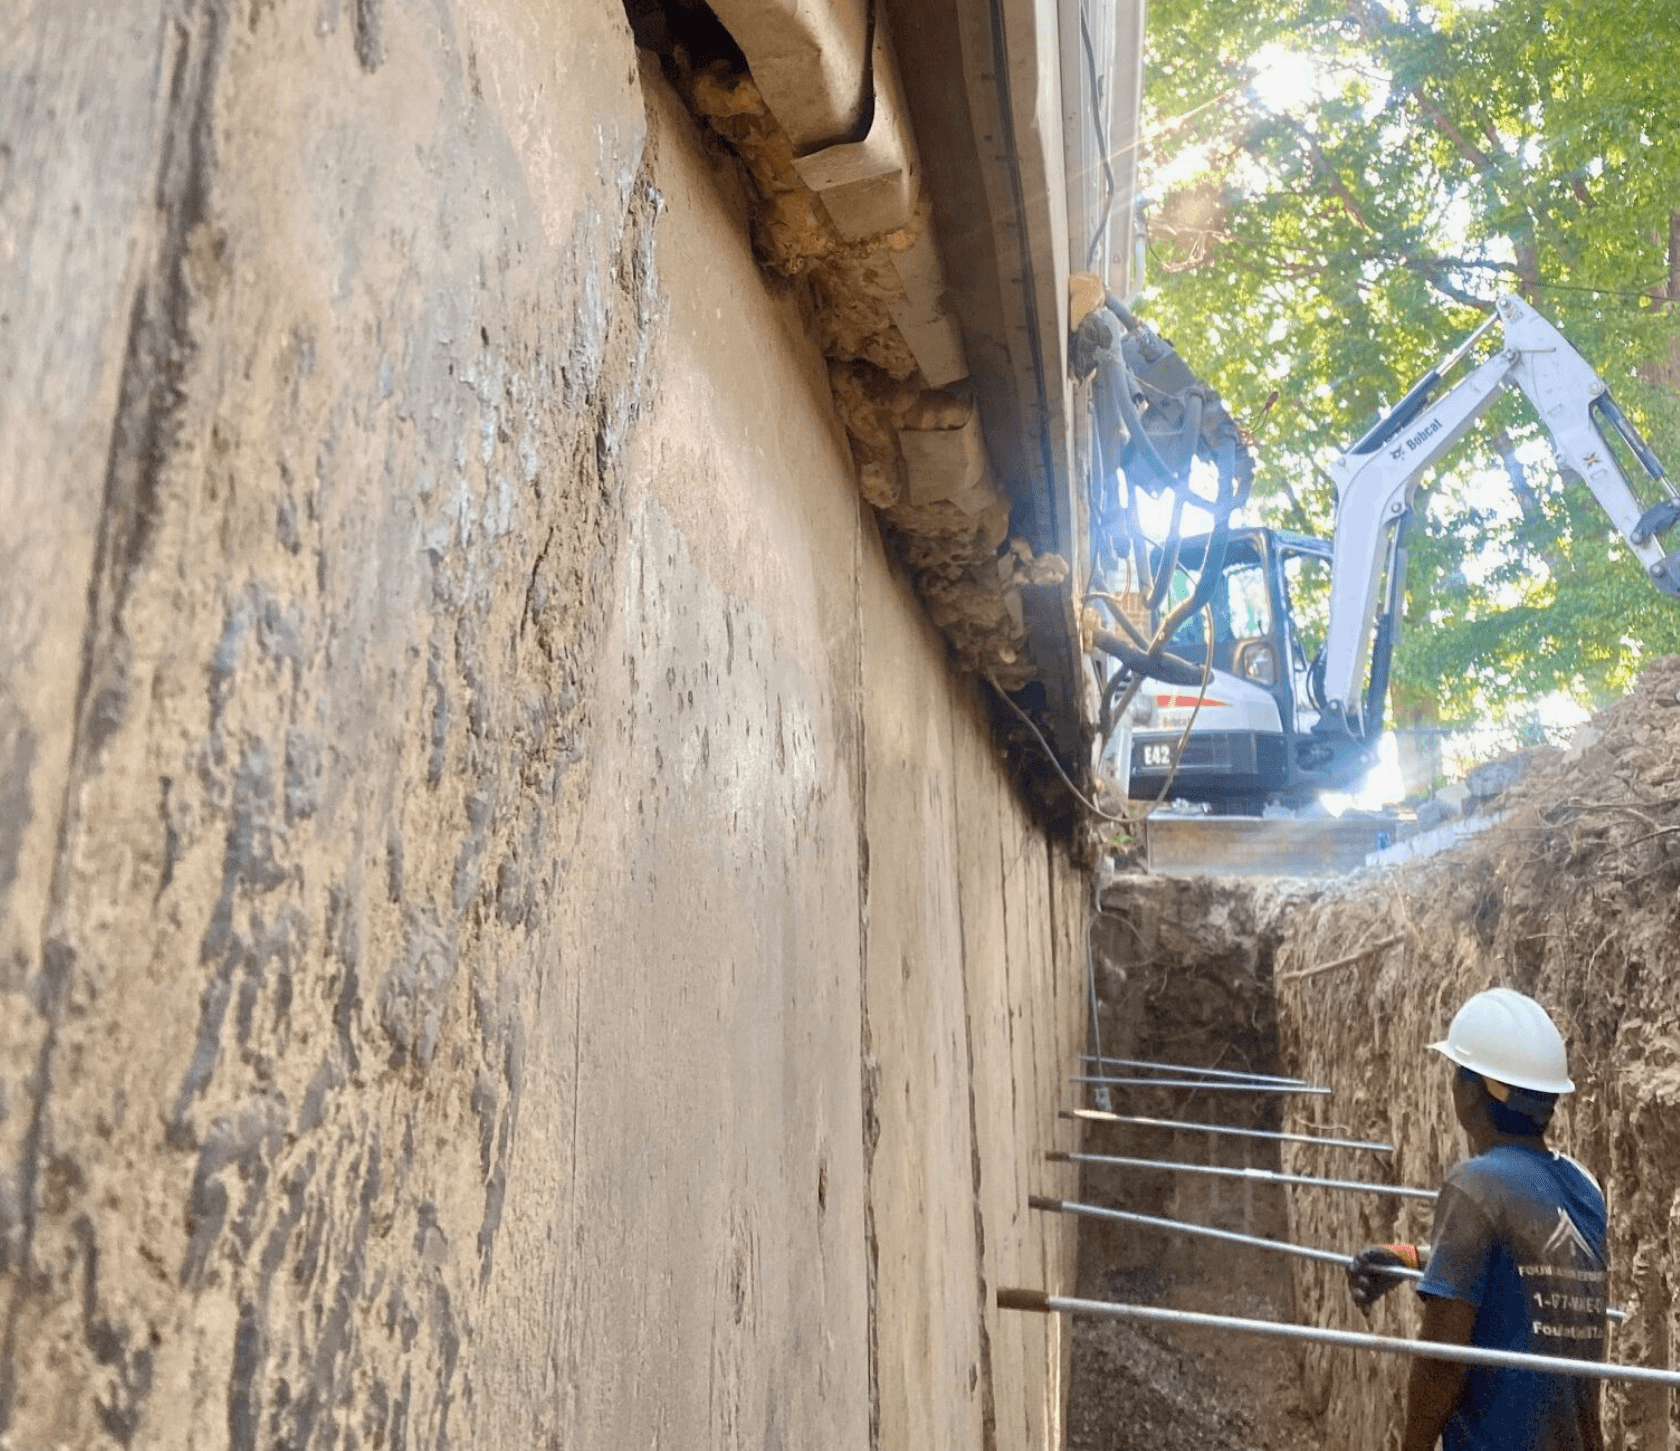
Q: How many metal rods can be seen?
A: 6